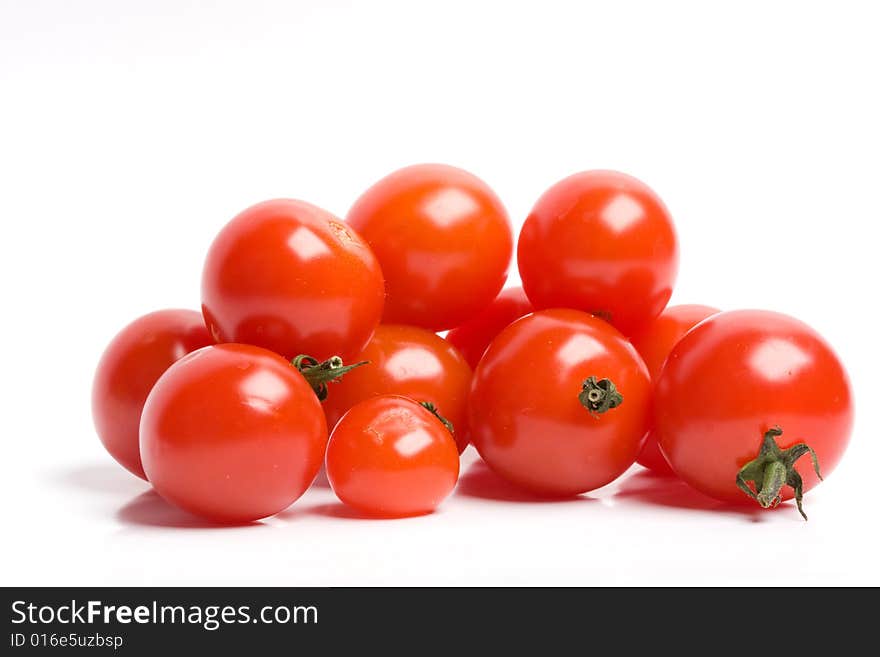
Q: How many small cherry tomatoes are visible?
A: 11